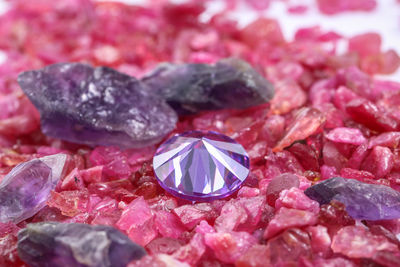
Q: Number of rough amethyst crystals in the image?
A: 5